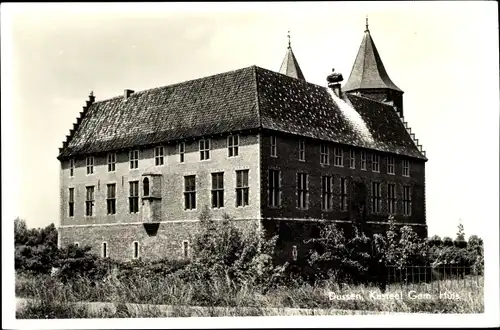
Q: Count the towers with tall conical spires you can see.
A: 2